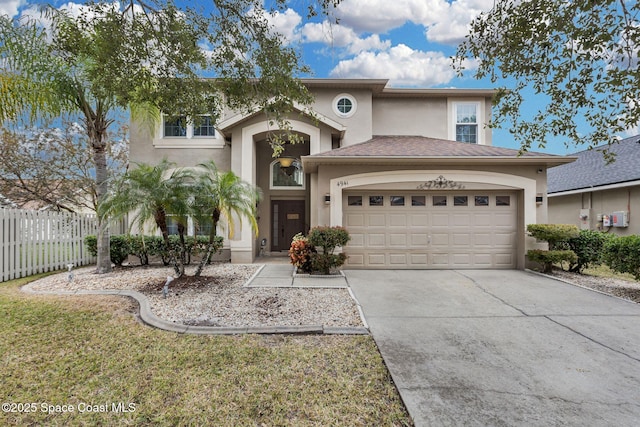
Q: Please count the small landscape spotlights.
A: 2